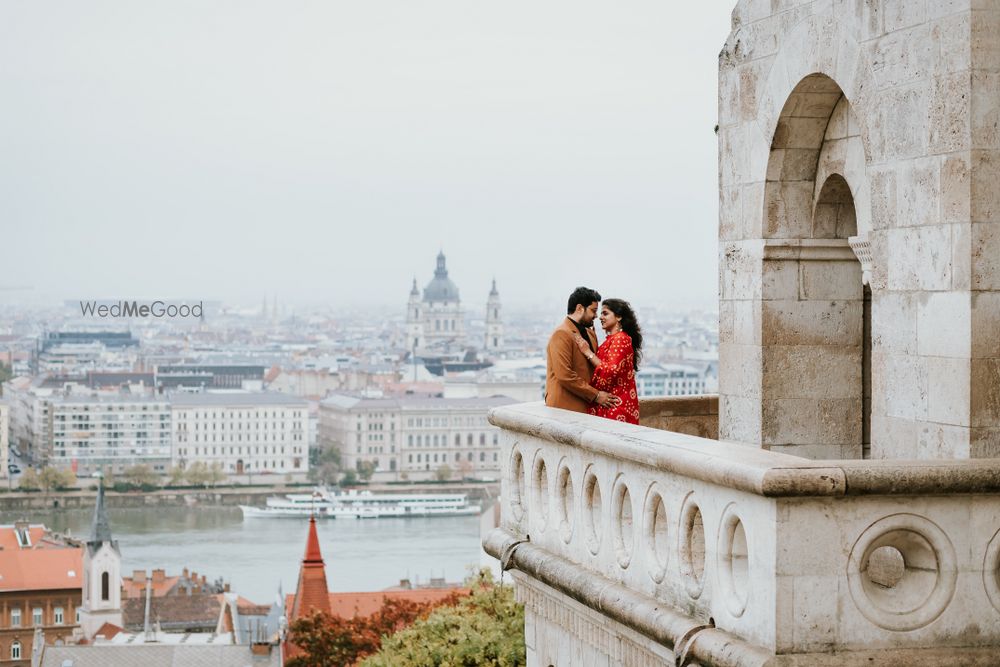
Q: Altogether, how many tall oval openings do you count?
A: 8